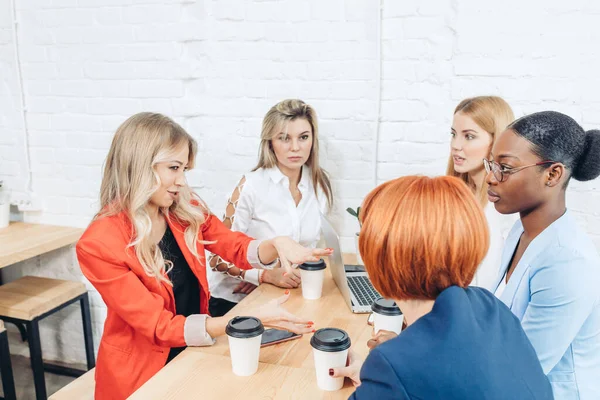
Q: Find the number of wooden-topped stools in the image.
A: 2